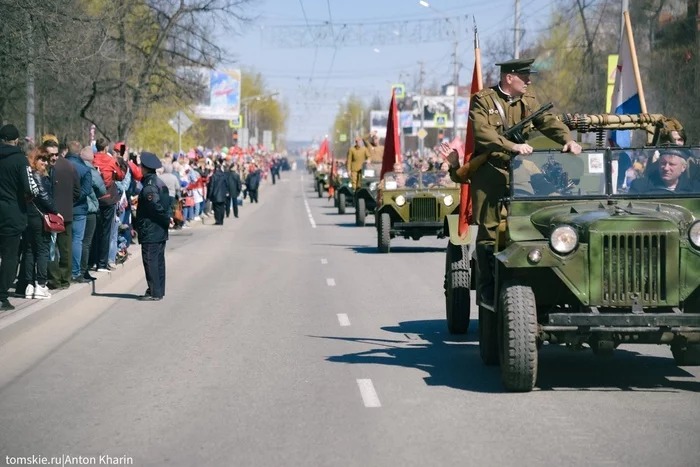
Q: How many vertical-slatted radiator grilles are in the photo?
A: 2